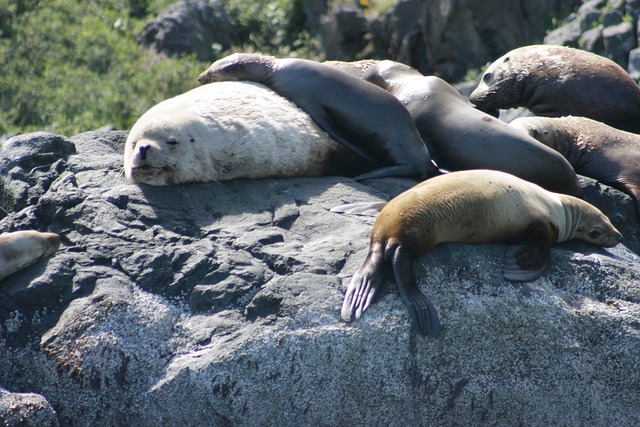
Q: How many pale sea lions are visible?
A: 1